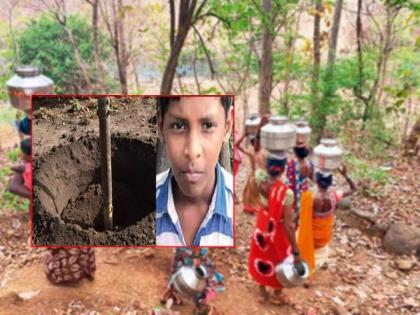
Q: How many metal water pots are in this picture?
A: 7